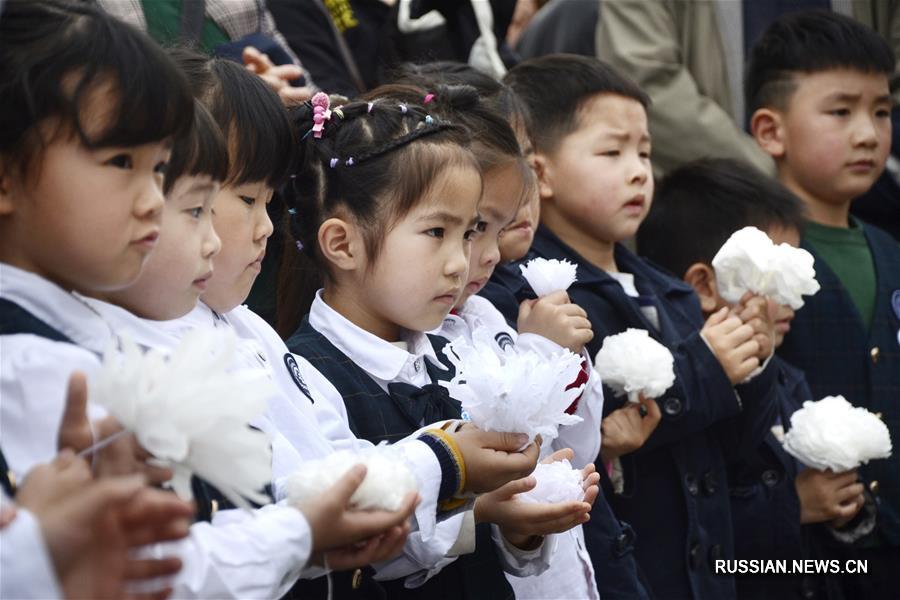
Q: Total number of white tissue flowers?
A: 8